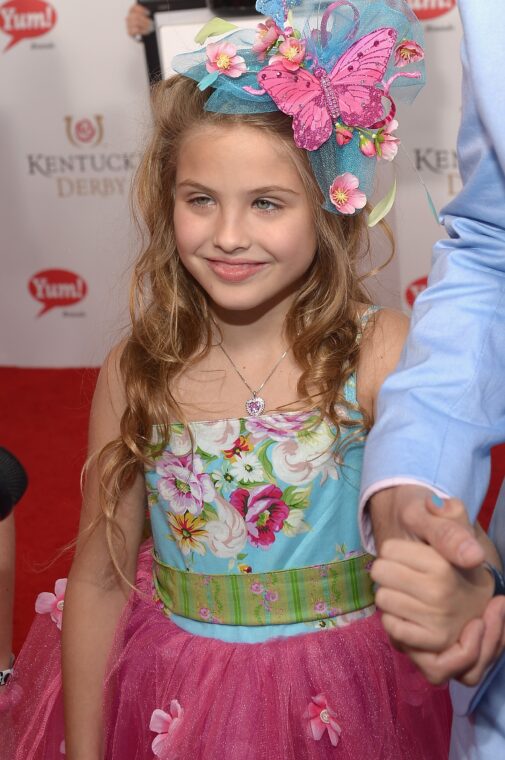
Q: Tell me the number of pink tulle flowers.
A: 3